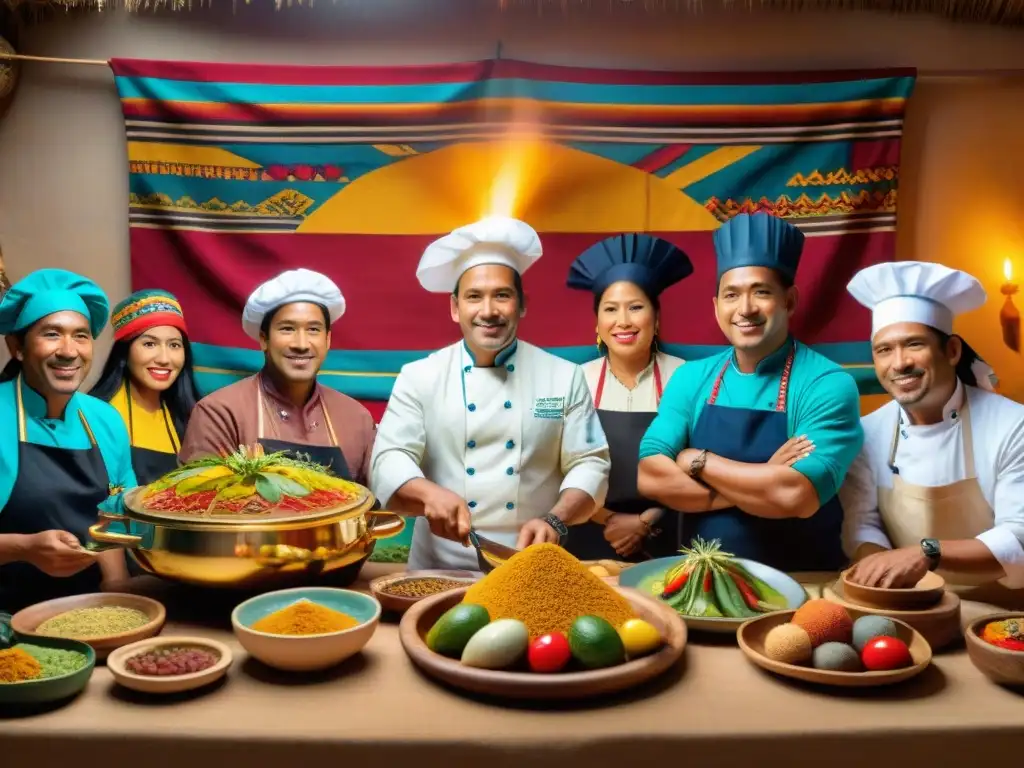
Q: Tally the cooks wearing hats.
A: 7